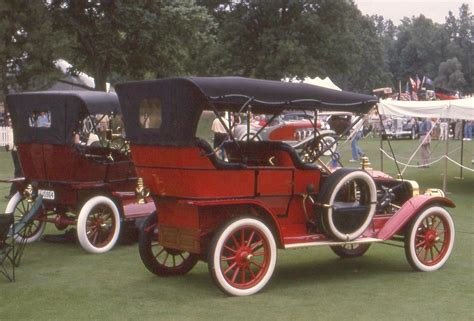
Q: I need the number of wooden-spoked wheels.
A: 6